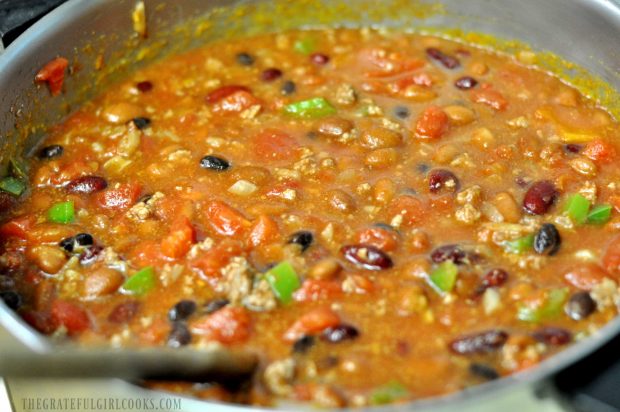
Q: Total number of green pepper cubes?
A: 12